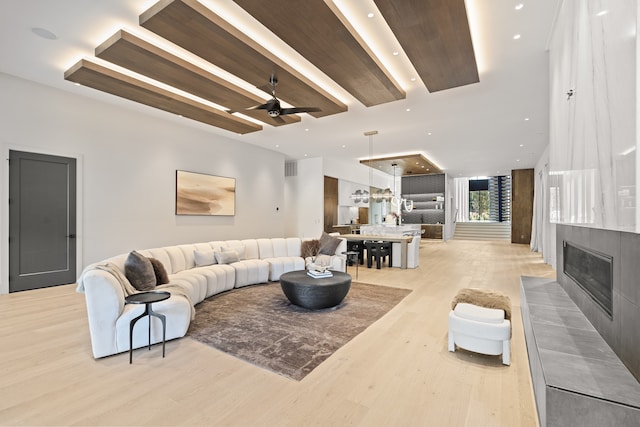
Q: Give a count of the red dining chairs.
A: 0